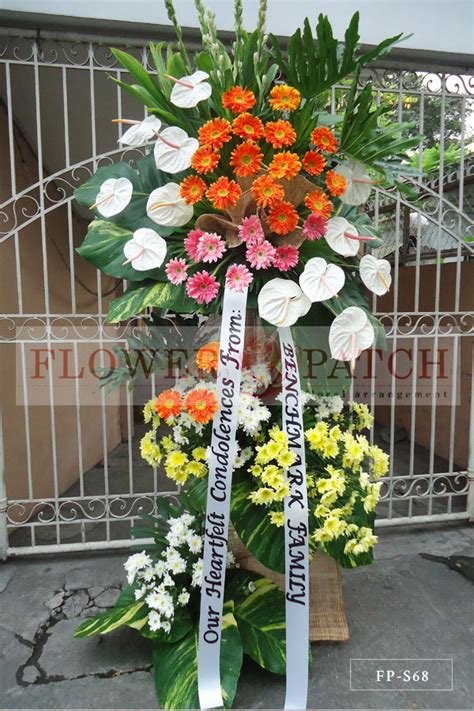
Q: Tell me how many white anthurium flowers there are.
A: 12